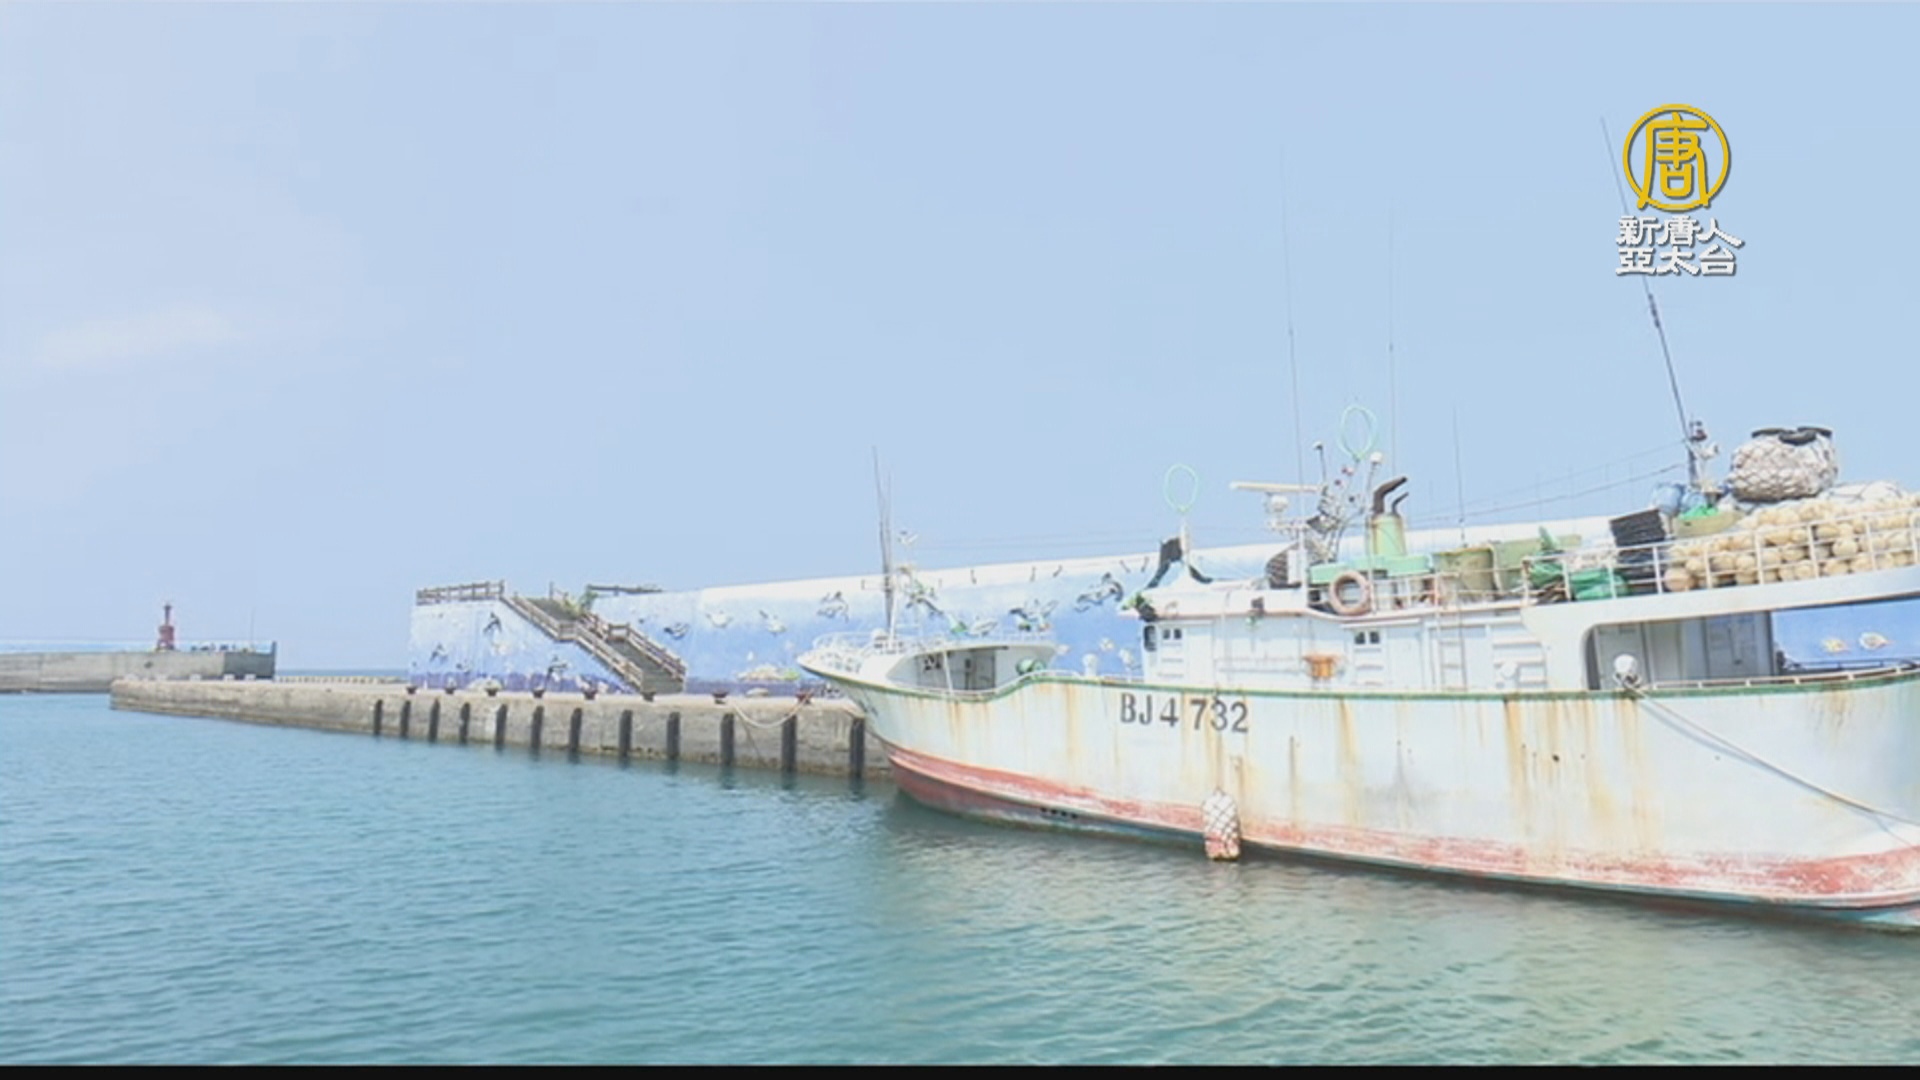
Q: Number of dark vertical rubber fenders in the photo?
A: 12